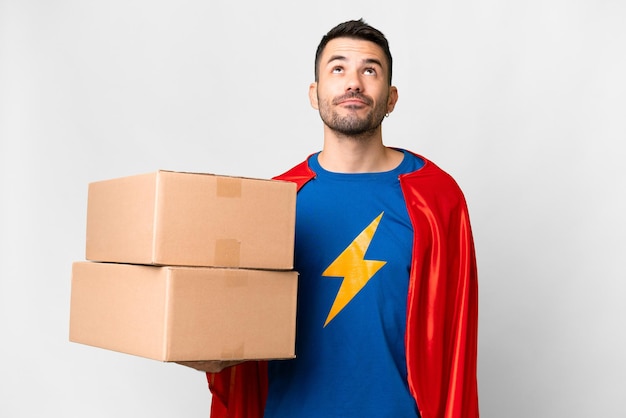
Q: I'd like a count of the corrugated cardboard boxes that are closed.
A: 2